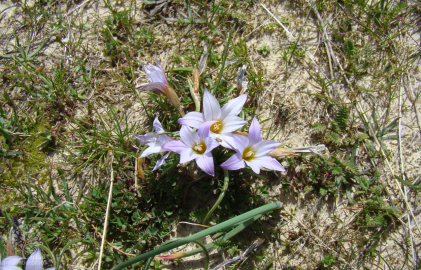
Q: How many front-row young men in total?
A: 0